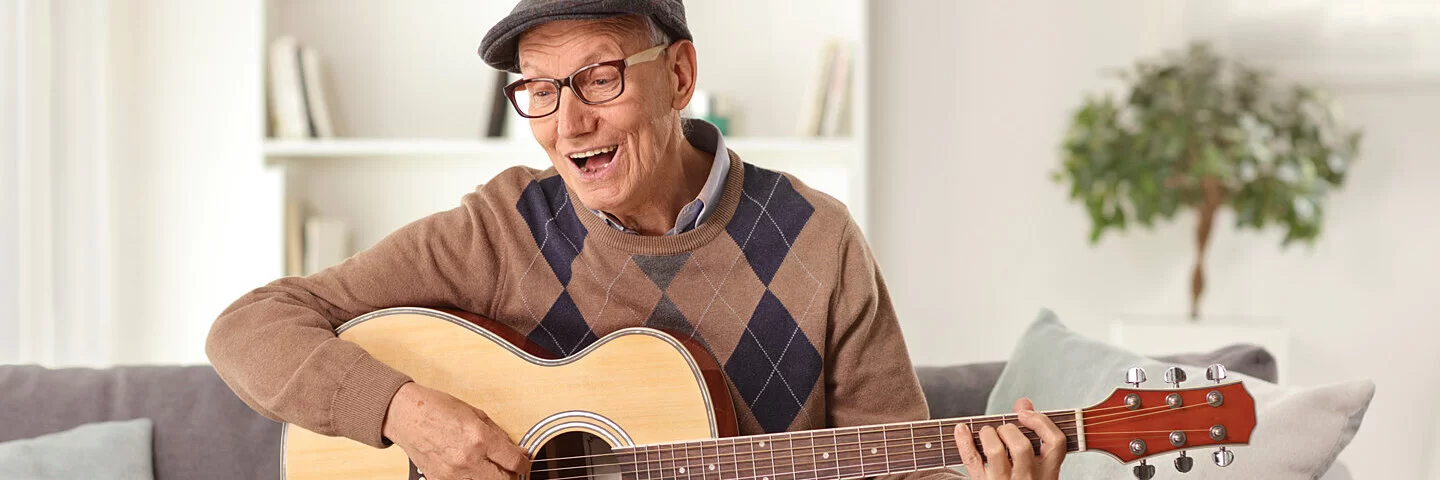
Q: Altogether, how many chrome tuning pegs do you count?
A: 6